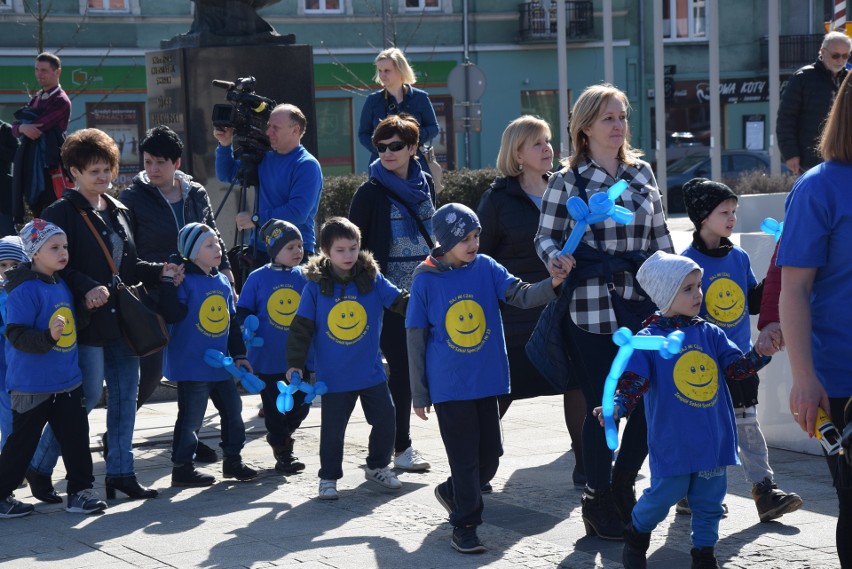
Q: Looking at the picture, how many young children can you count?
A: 8